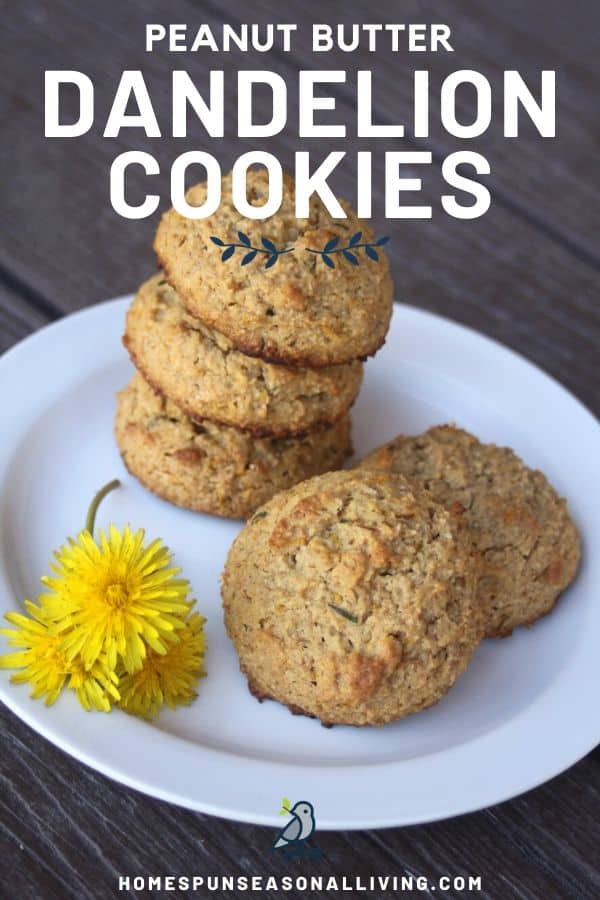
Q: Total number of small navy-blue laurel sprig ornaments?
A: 2